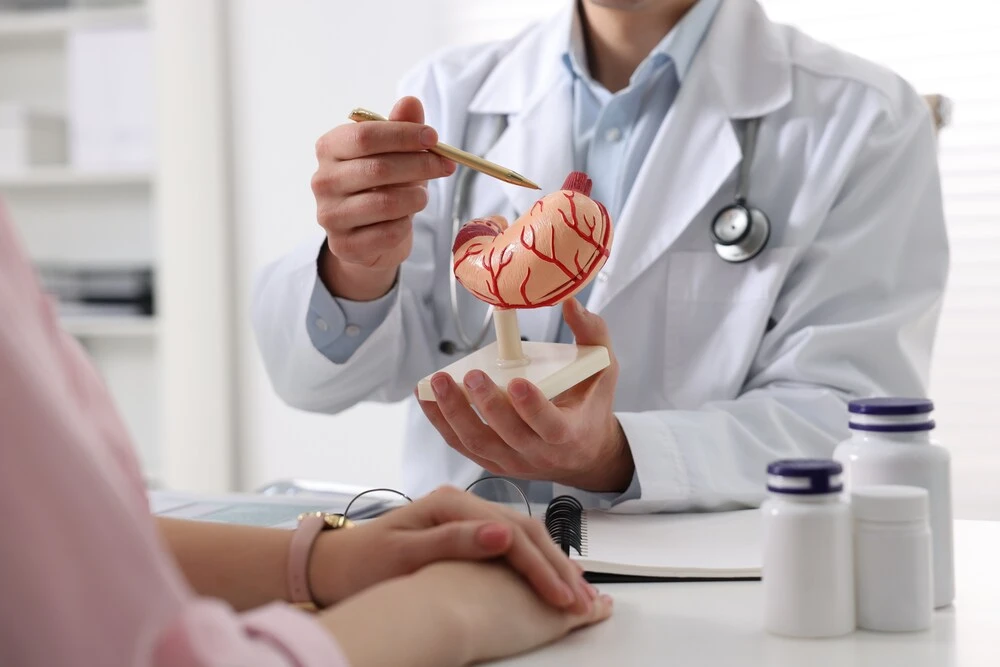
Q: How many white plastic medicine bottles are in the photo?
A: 3